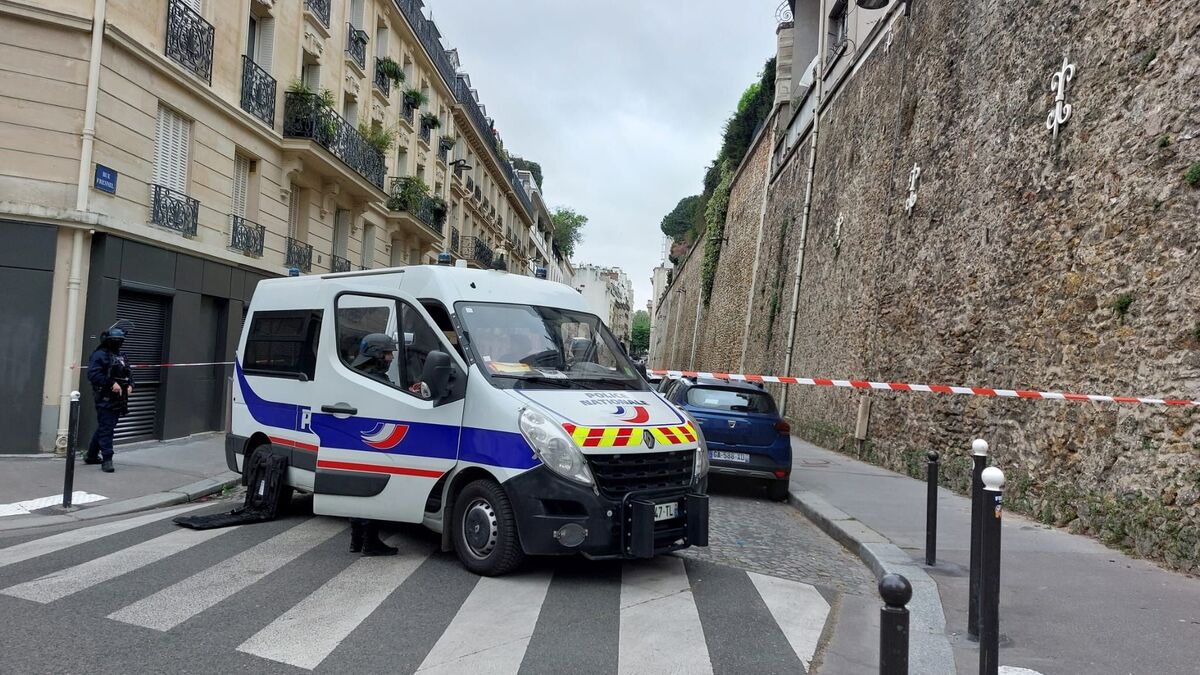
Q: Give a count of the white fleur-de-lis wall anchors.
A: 4